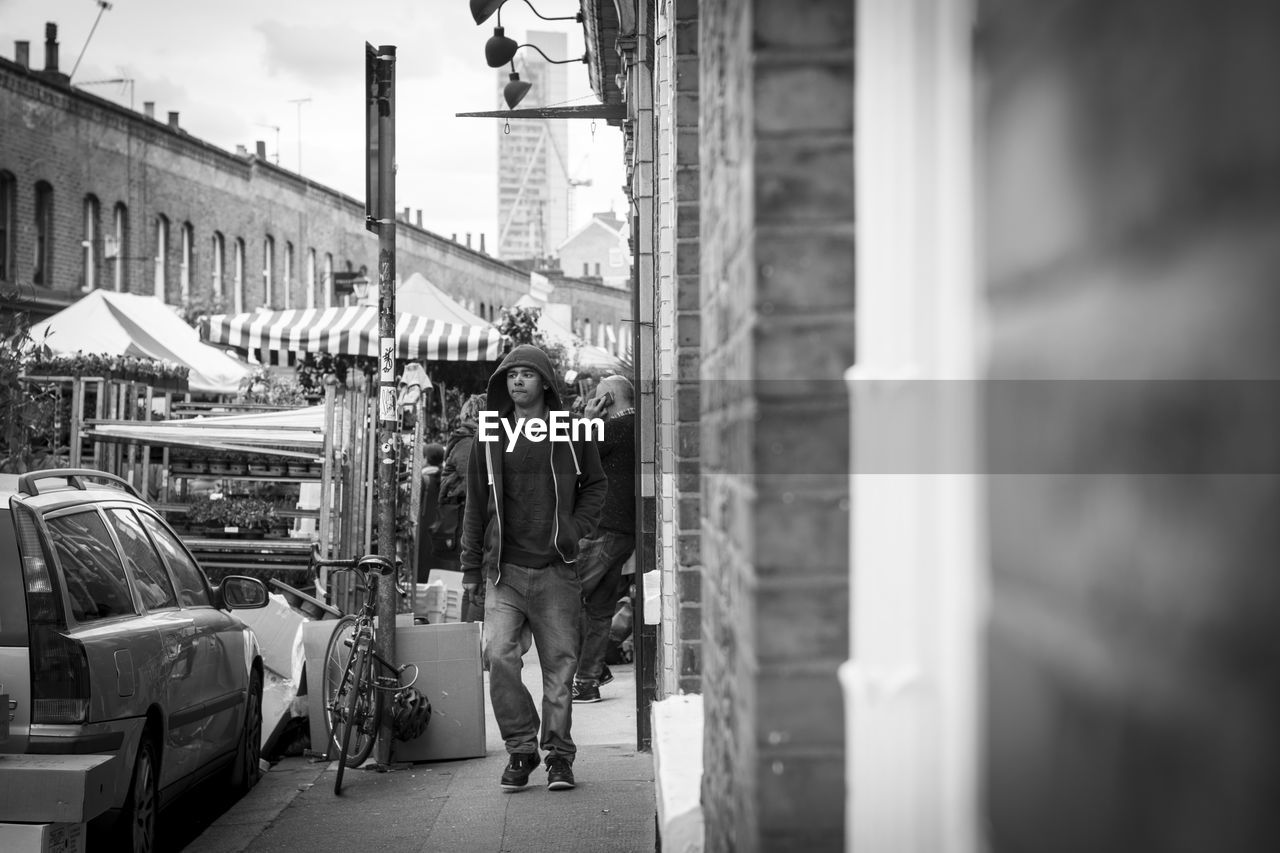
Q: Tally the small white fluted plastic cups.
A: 0